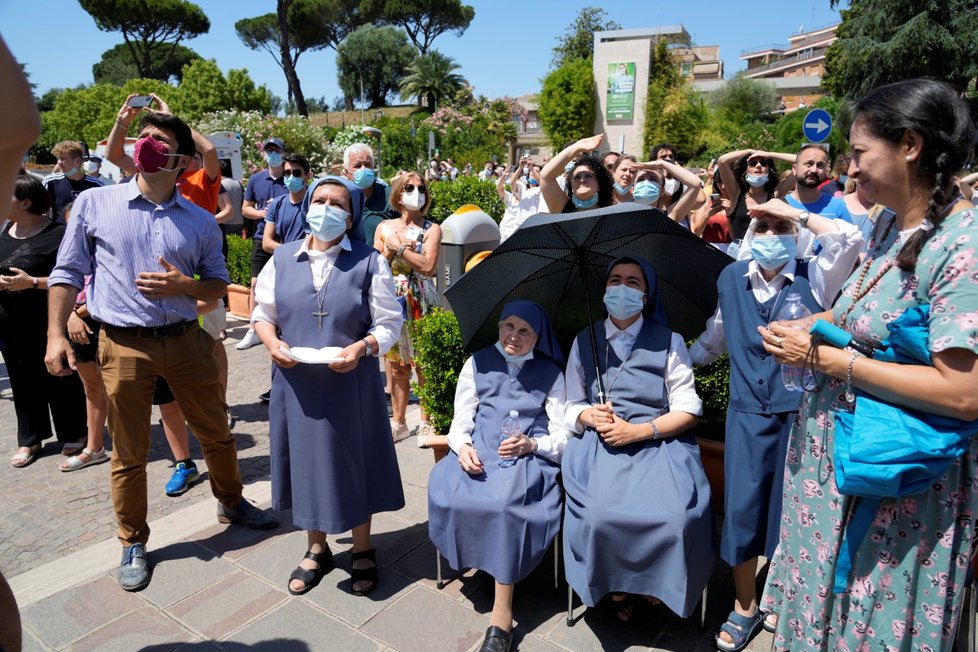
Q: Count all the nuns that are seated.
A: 2